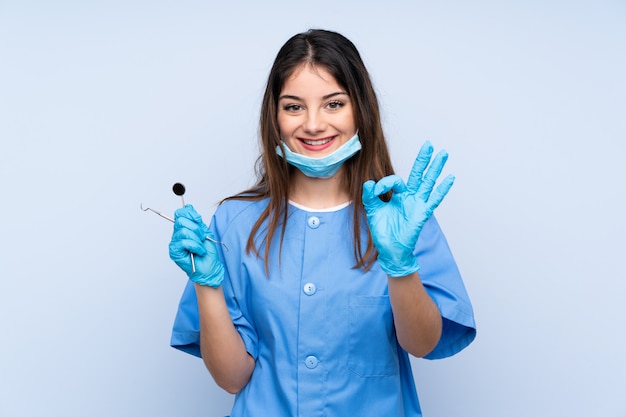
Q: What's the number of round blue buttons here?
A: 3